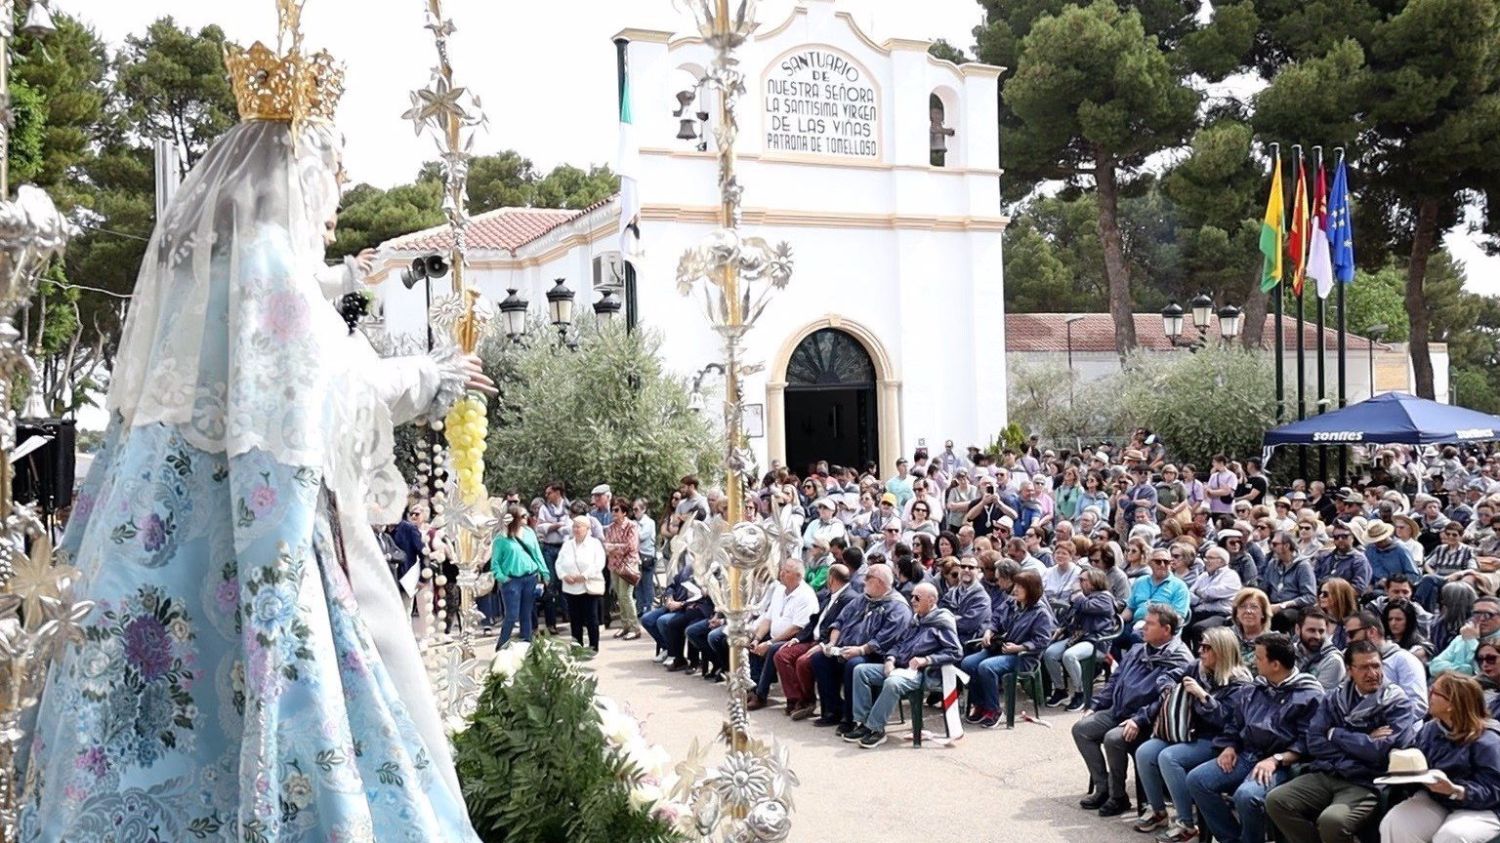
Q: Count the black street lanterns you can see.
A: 6